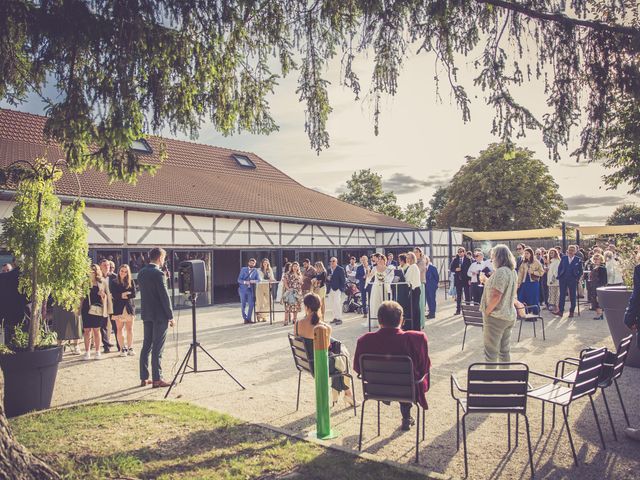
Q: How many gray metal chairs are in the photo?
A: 7